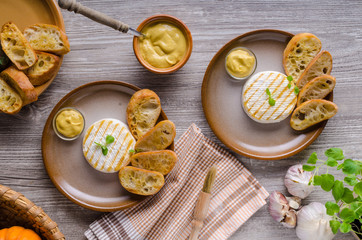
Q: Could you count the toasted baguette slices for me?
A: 13